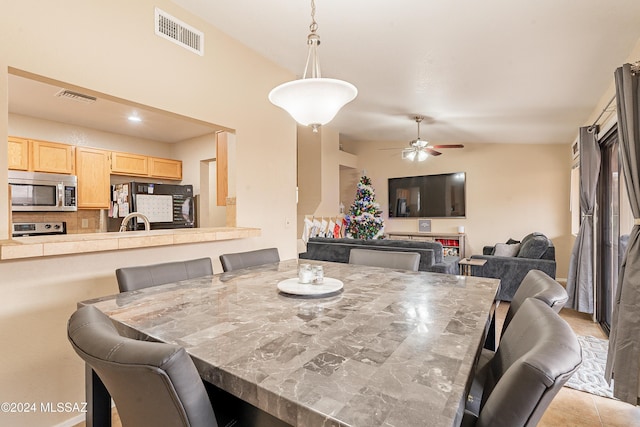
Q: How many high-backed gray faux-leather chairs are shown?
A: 6